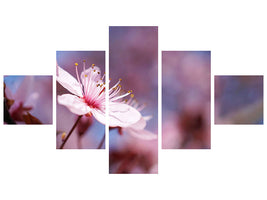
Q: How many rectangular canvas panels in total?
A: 5